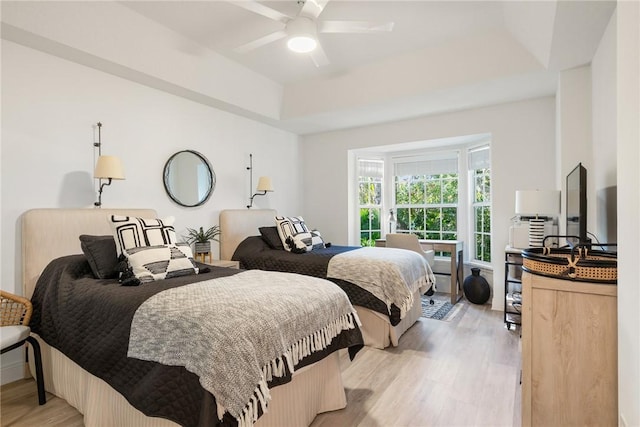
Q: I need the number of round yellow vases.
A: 0